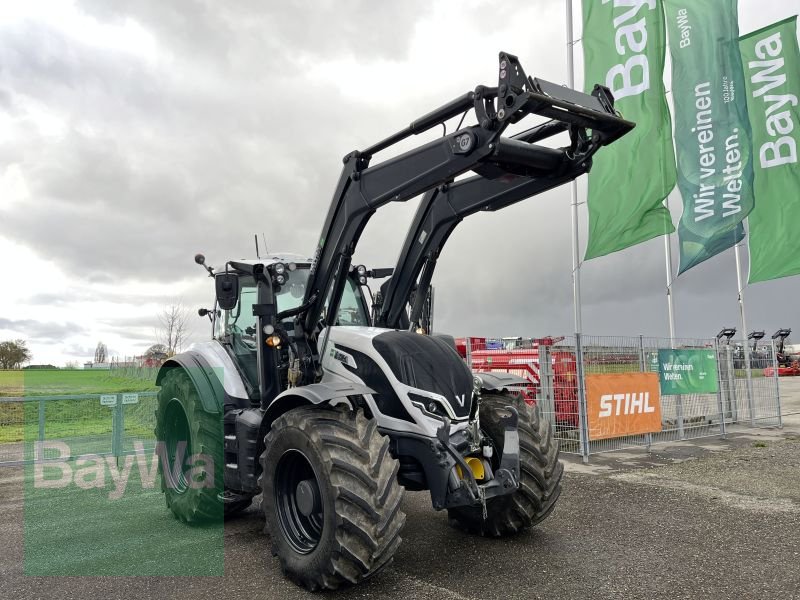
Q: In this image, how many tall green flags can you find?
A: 3